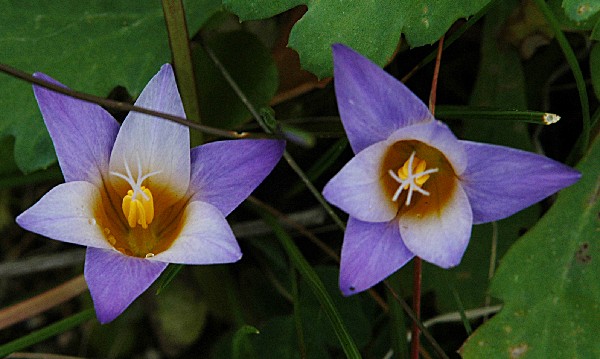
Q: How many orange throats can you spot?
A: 2